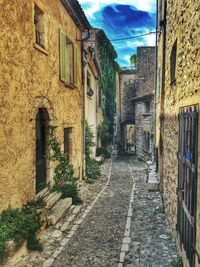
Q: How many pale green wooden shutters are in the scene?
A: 2